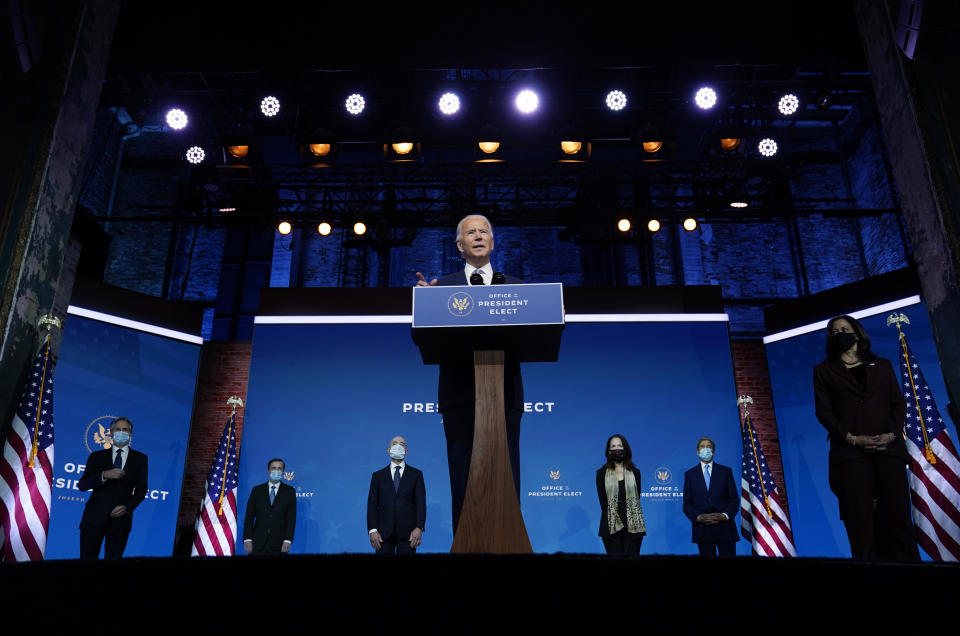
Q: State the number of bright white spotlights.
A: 10